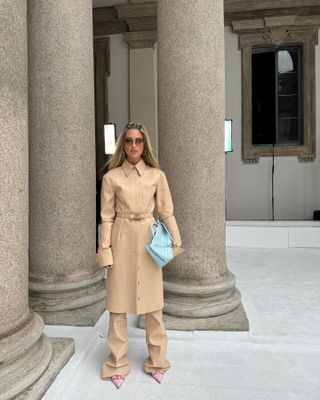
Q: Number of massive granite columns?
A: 3